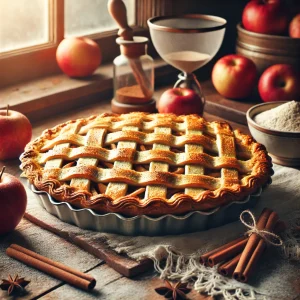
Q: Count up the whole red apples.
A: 8